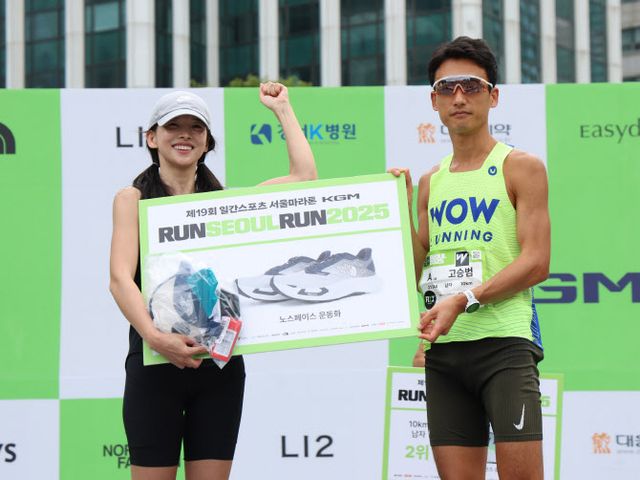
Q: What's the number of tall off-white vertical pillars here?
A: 13